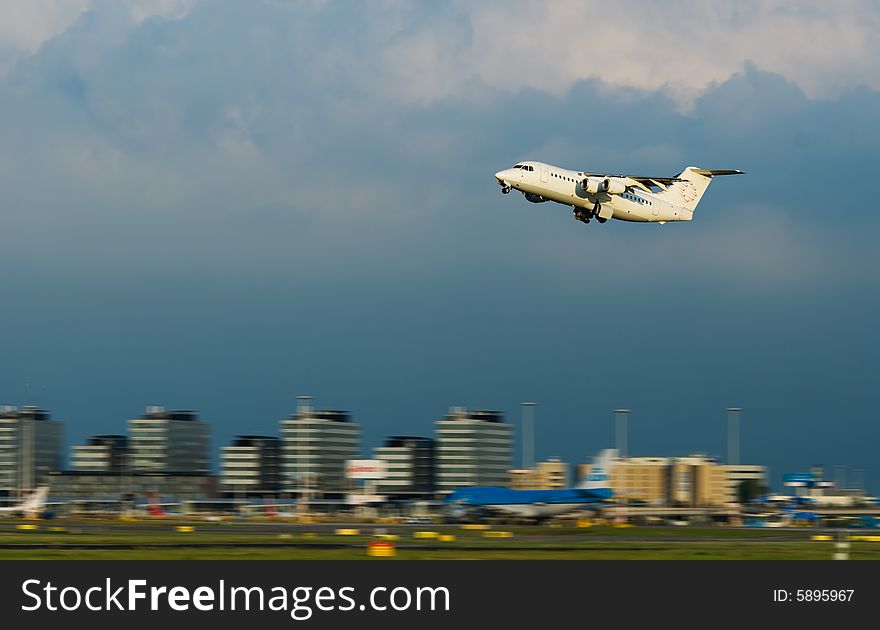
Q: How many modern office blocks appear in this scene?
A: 7